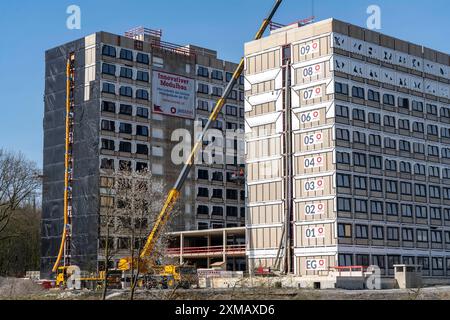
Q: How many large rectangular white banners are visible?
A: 1